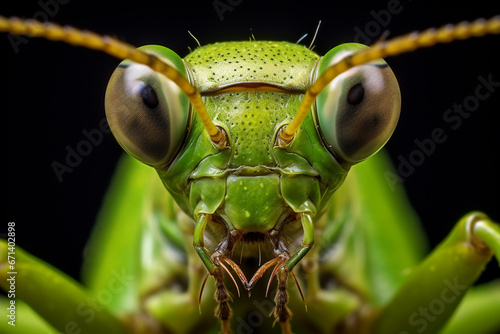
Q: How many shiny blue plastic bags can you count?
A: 0